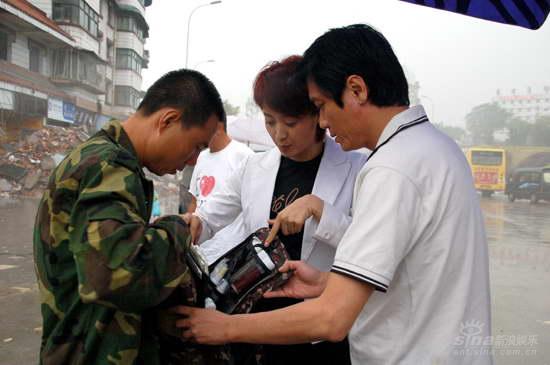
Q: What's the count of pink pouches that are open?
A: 0